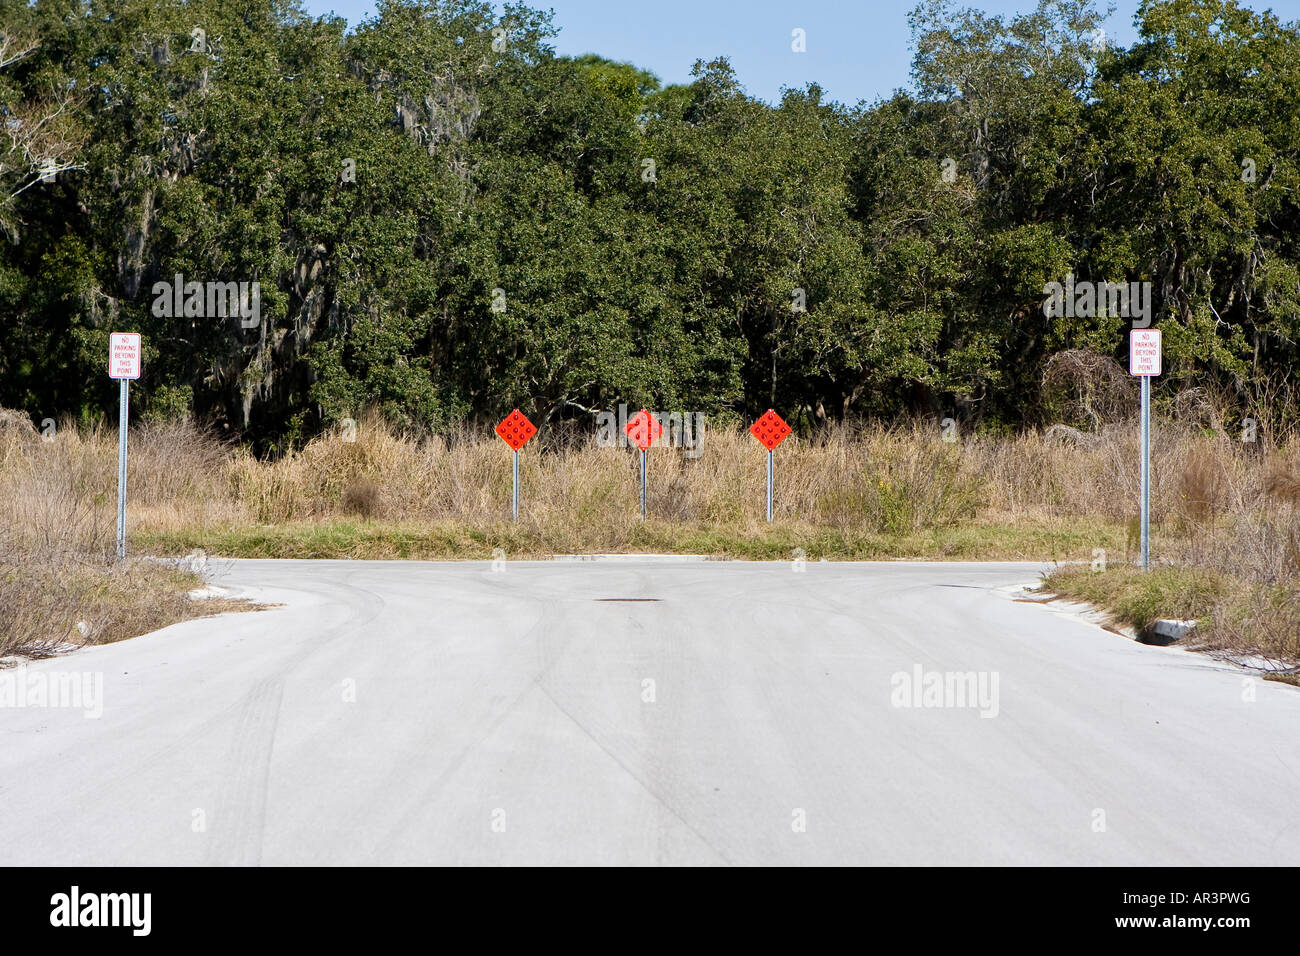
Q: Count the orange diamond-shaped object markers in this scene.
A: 3